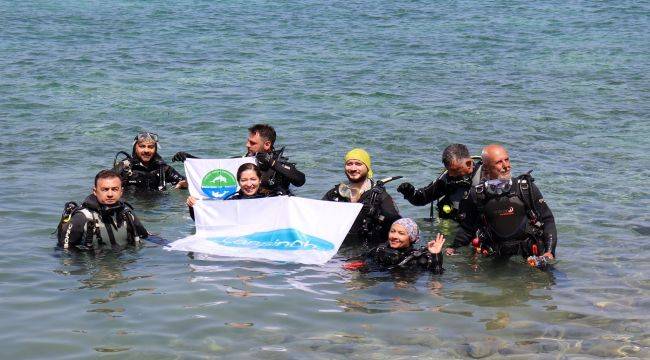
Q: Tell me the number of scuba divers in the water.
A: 8